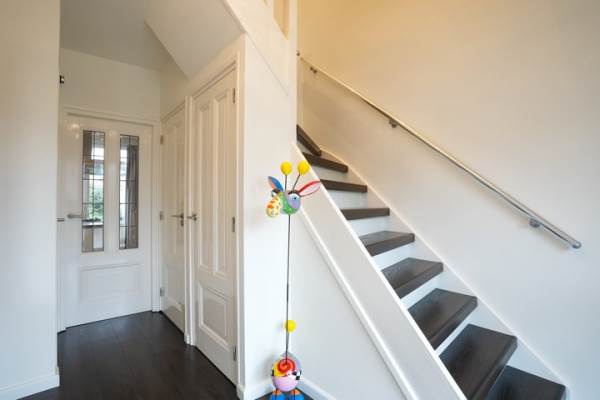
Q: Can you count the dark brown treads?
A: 9